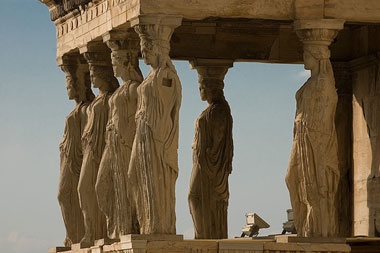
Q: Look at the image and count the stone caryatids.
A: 6